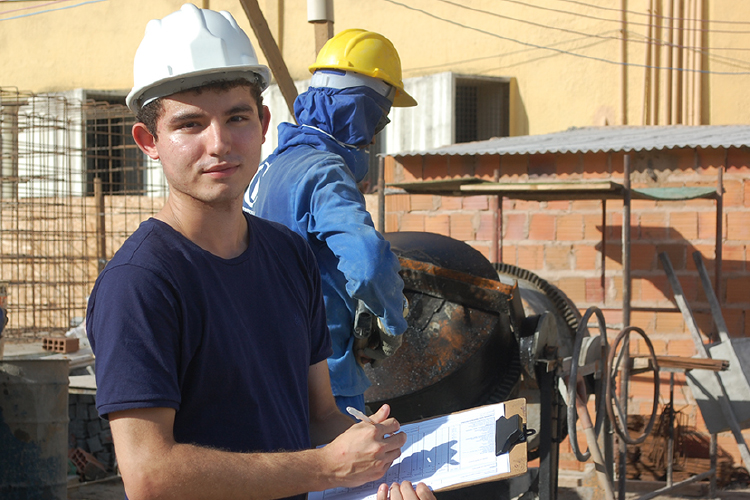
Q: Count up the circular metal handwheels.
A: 2